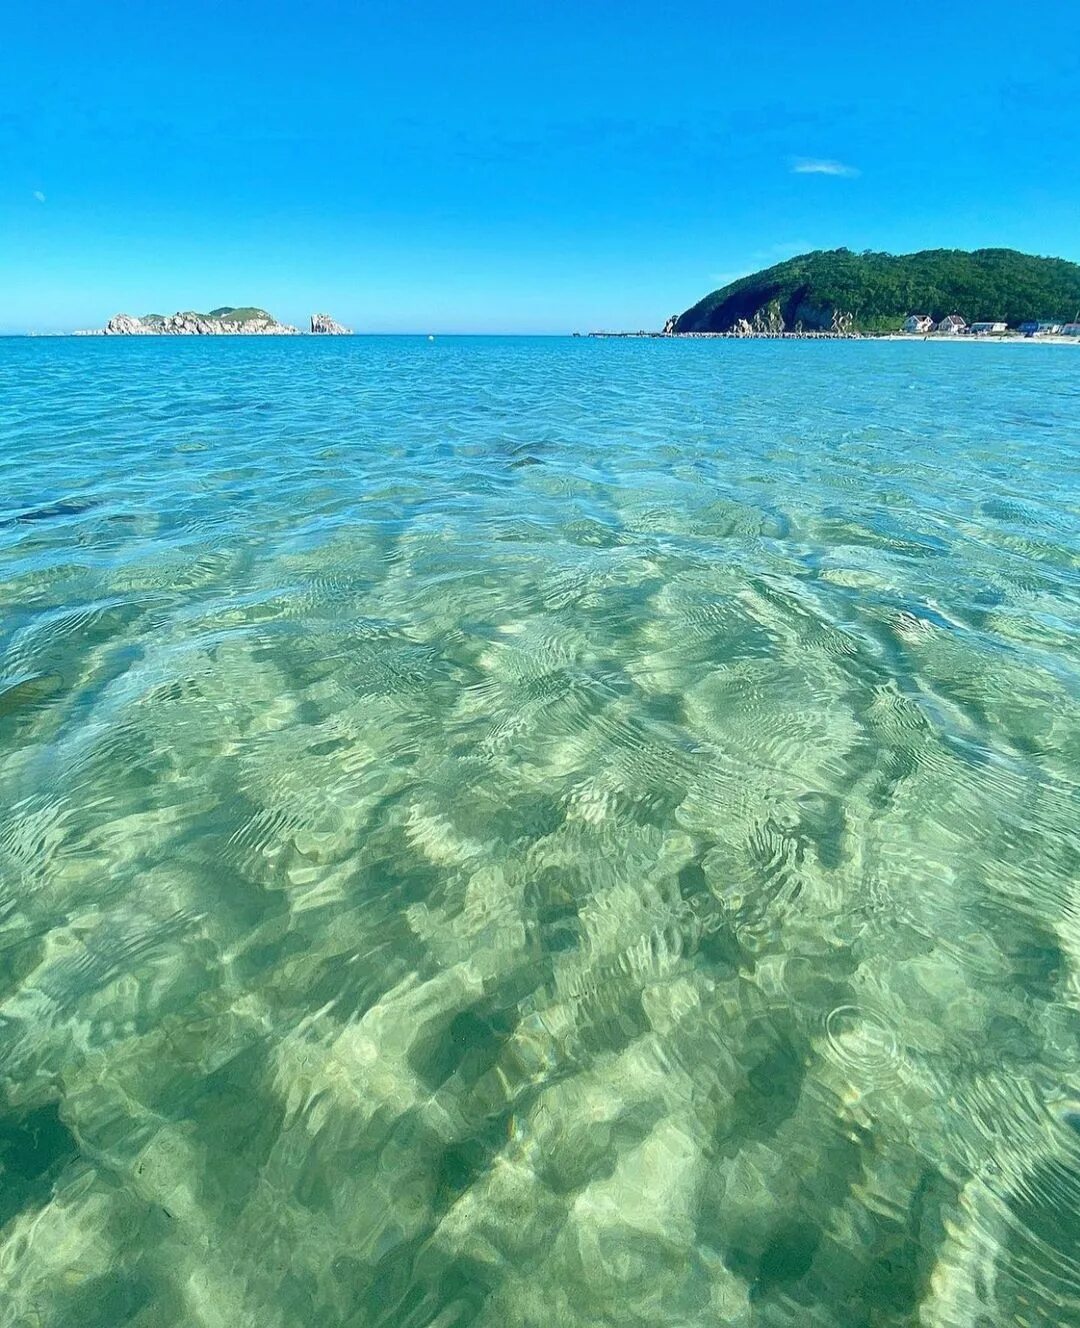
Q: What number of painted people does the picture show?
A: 0